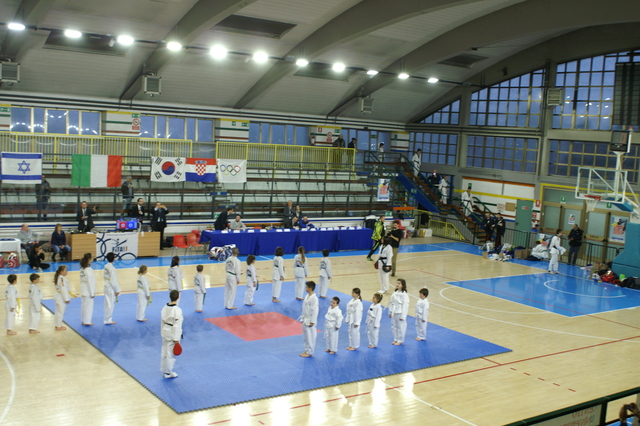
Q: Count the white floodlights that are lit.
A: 11